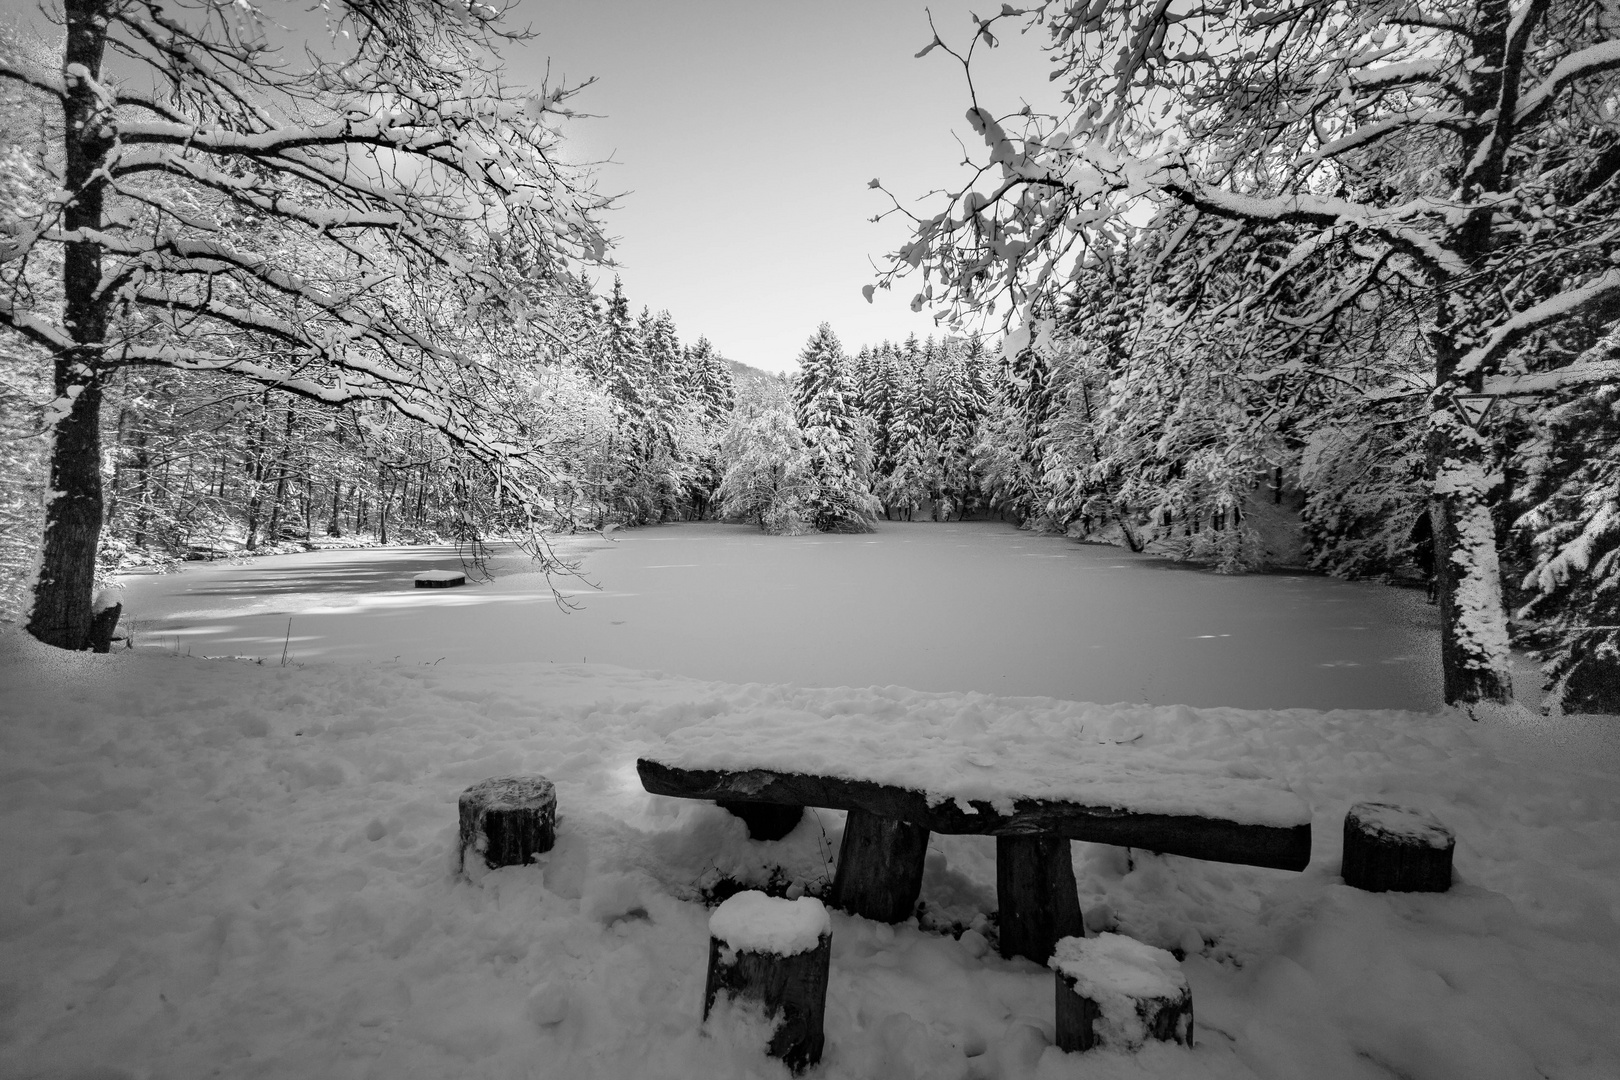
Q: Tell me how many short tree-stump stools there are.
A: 4